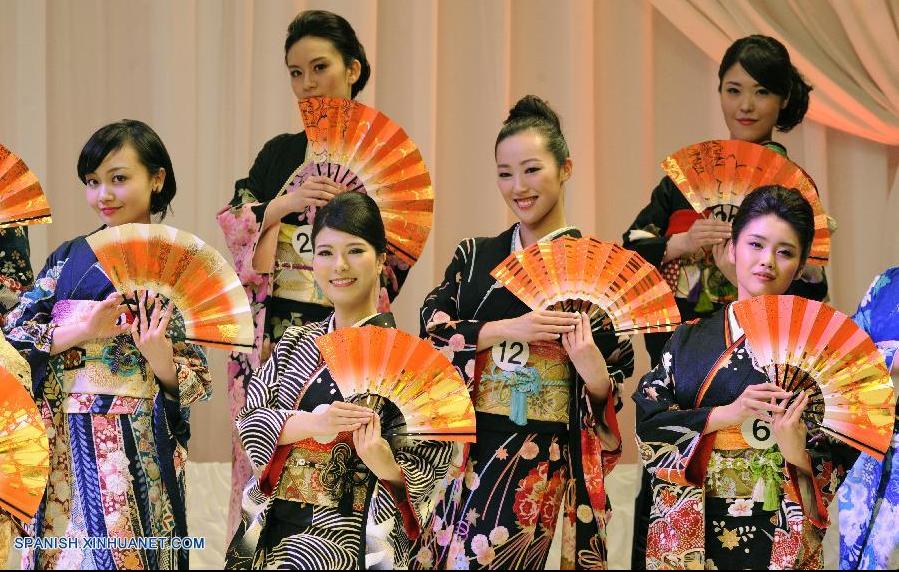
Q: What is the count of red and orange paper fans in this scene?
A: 8